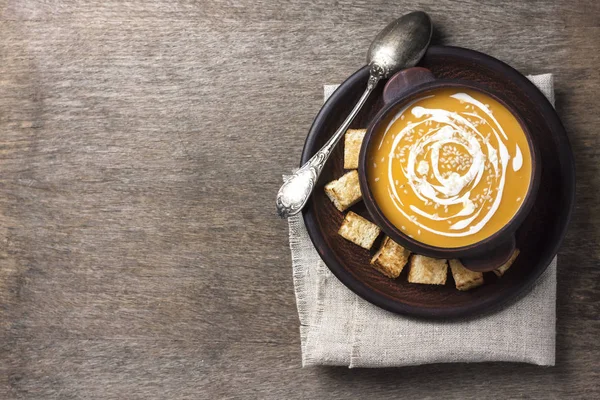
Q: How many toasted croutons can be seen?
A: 7